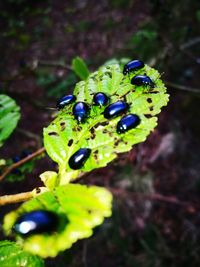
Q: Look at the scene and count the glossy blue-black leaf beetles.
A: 9